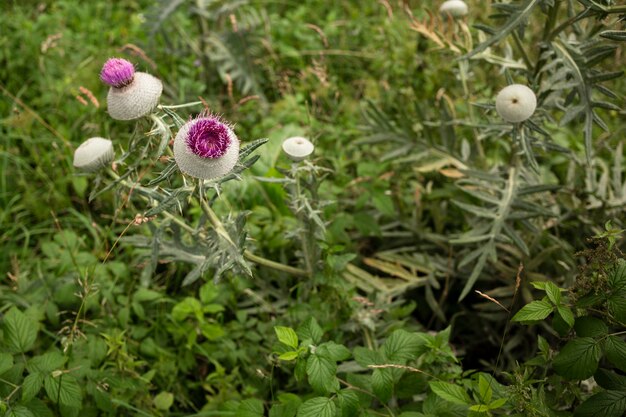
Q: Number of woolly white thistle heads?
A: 6